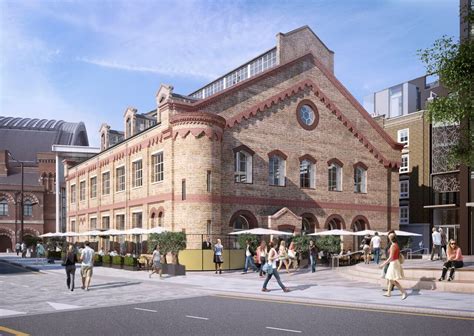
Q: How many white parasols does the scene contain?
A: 11